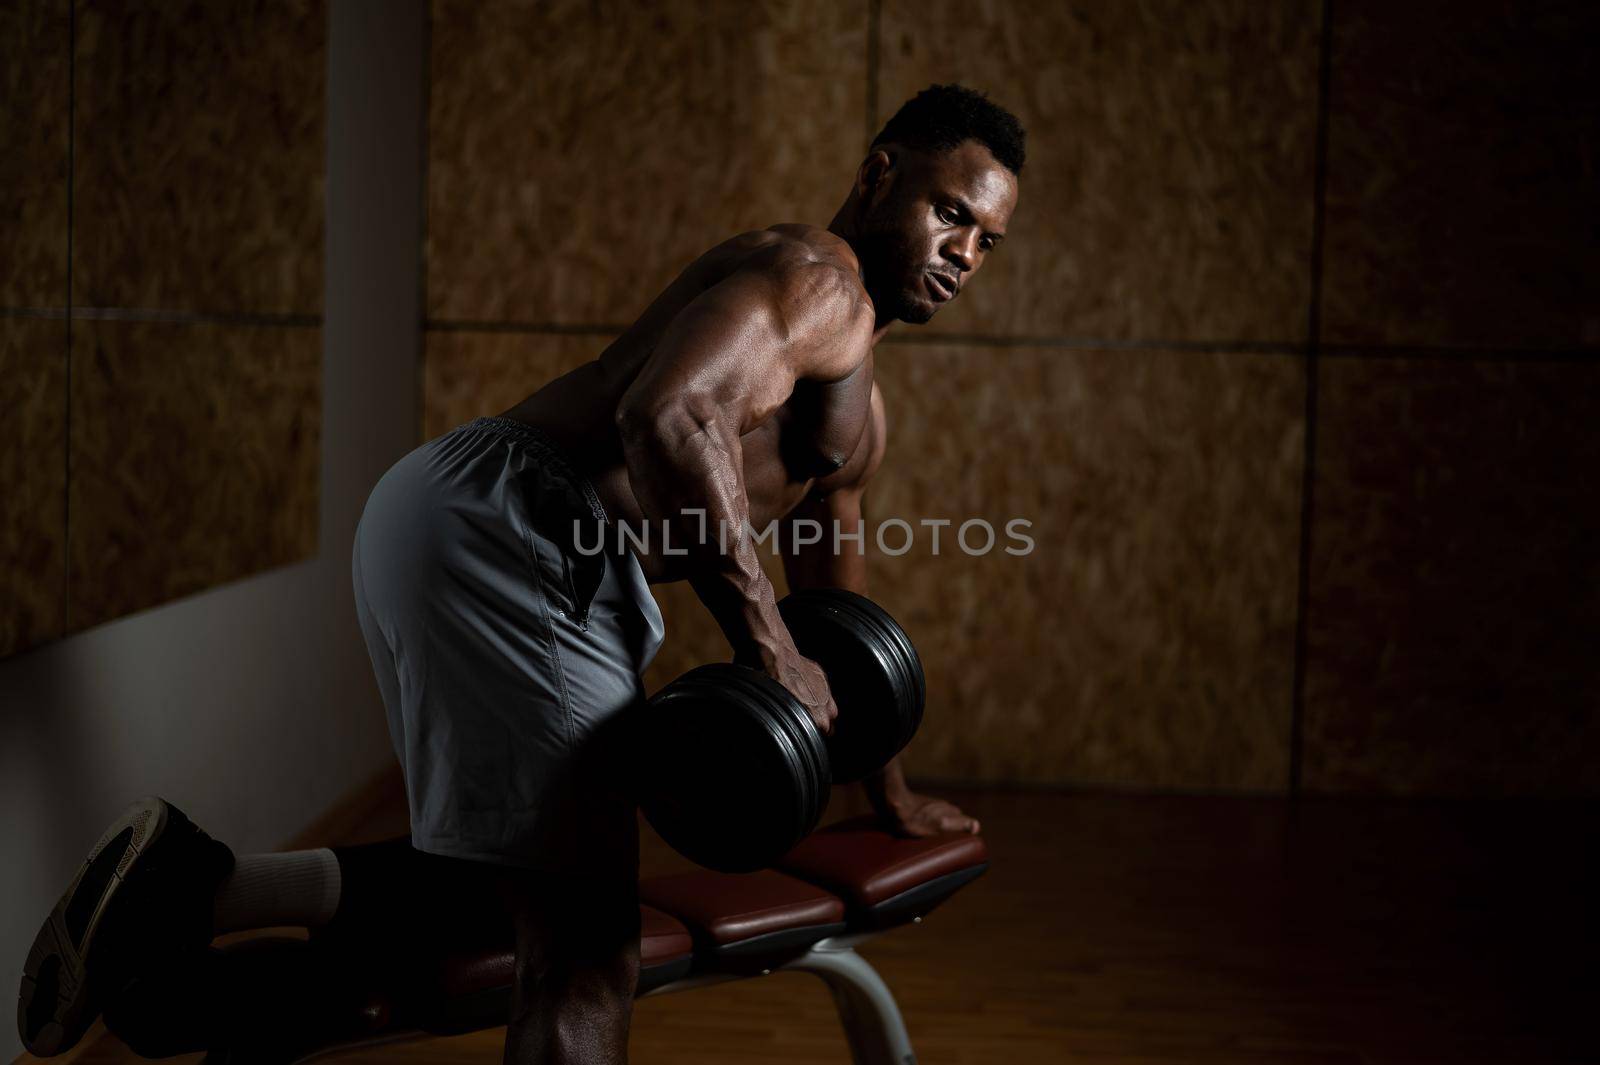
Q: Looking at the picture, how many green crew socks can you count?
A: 0